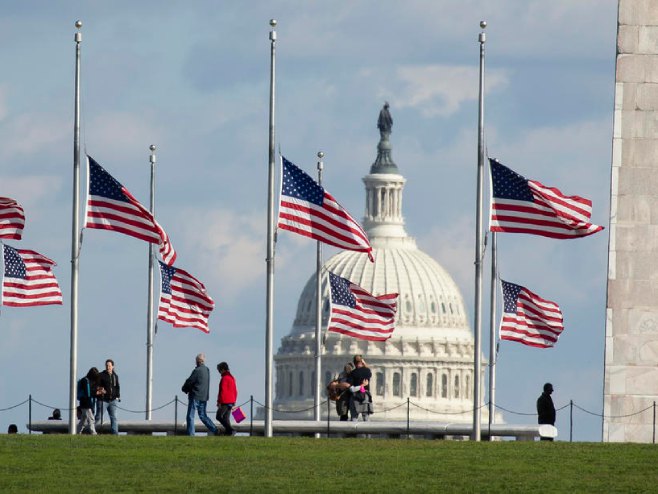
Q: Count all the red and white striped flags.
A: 8